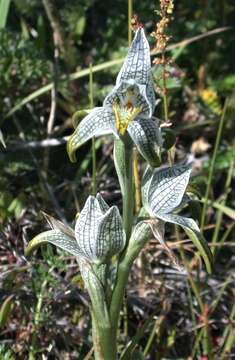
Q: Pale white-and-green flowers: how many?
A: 3